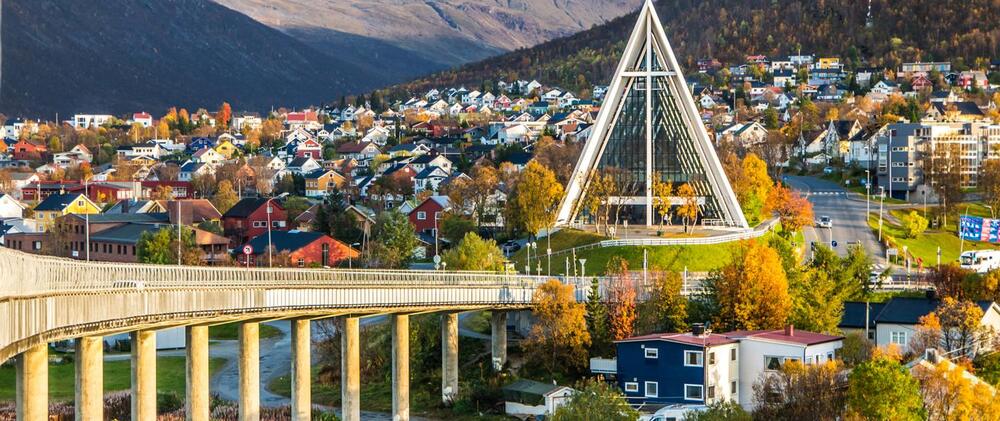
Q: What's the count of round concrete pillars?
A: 10